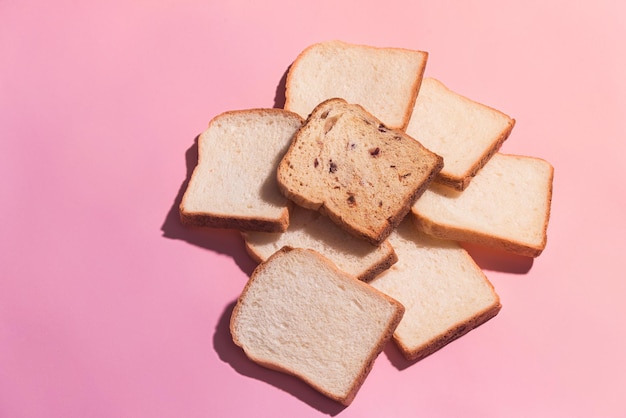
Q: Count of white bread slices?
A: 7